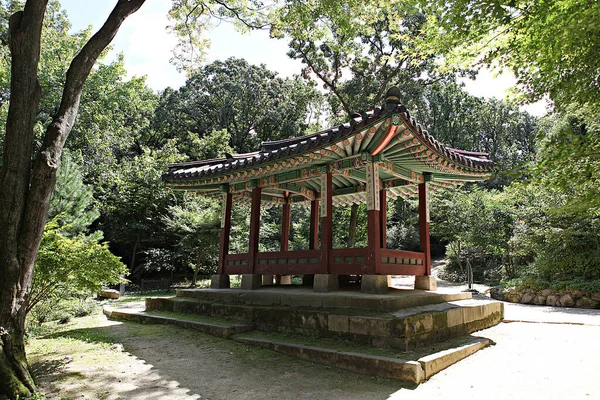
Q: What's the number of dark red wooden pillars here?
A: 8